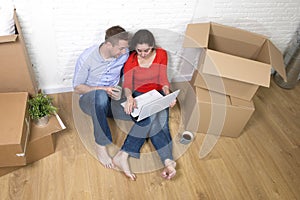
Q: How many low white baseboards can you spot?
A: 1